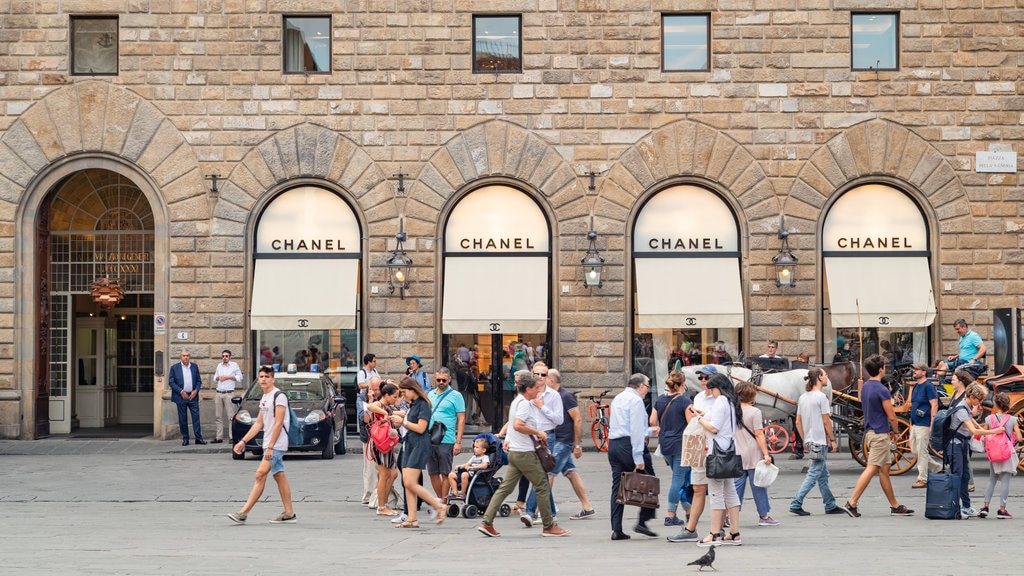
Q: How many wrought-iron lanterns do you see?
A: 3